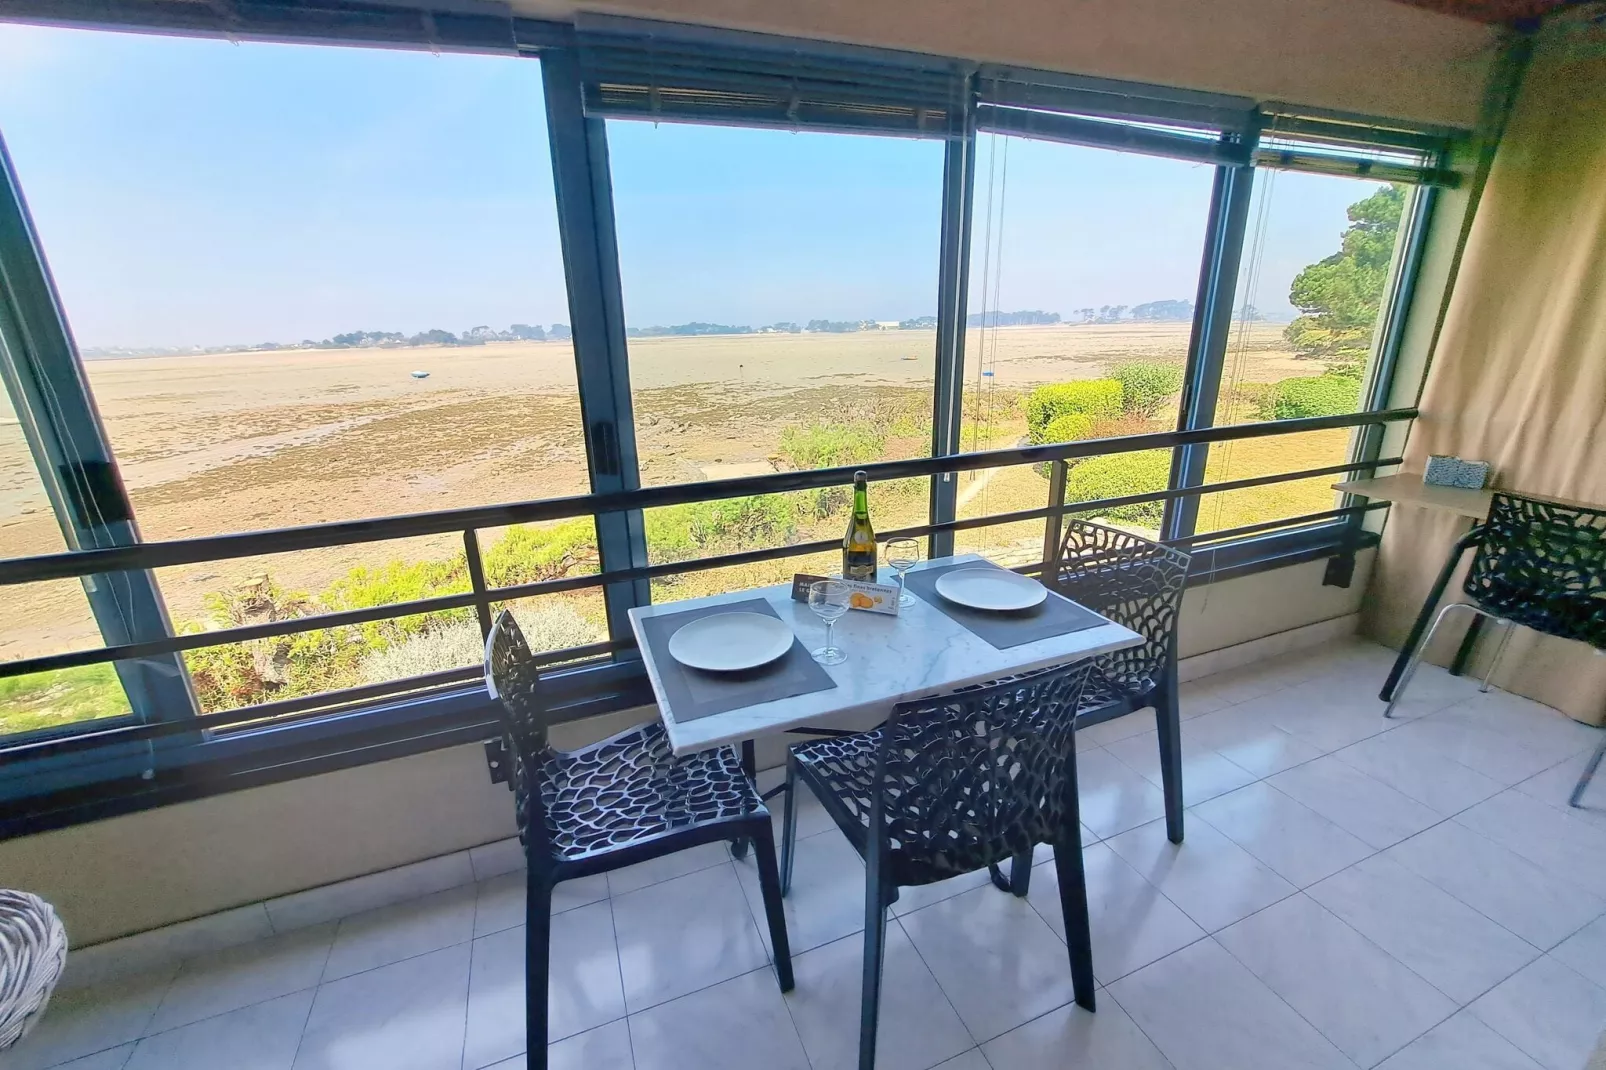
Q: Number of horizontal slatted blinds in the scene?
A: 4